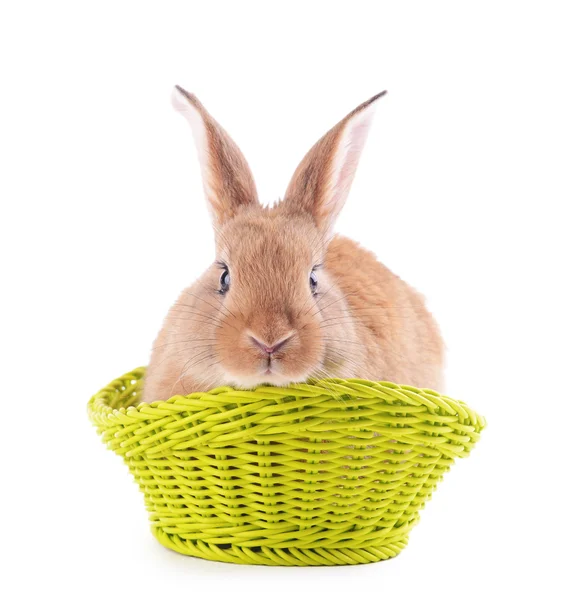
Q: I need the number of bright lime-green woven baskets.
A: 1